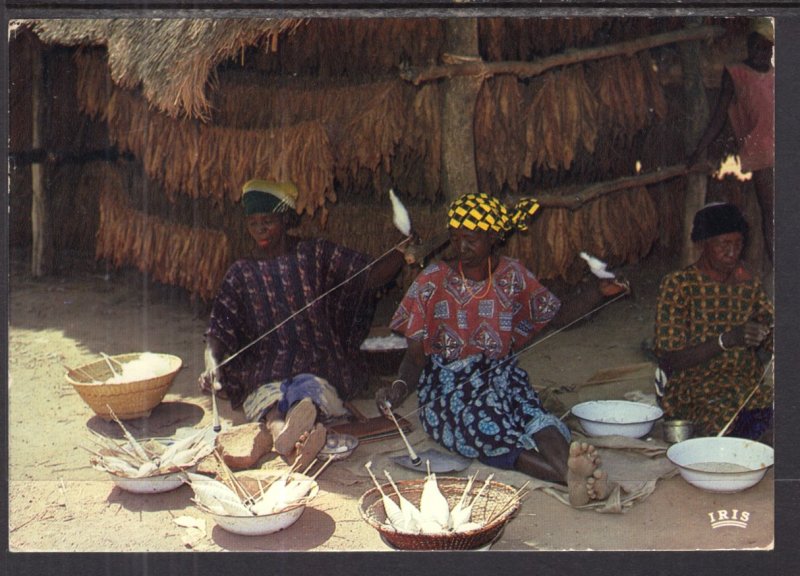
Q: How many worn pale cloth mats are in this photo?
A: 1